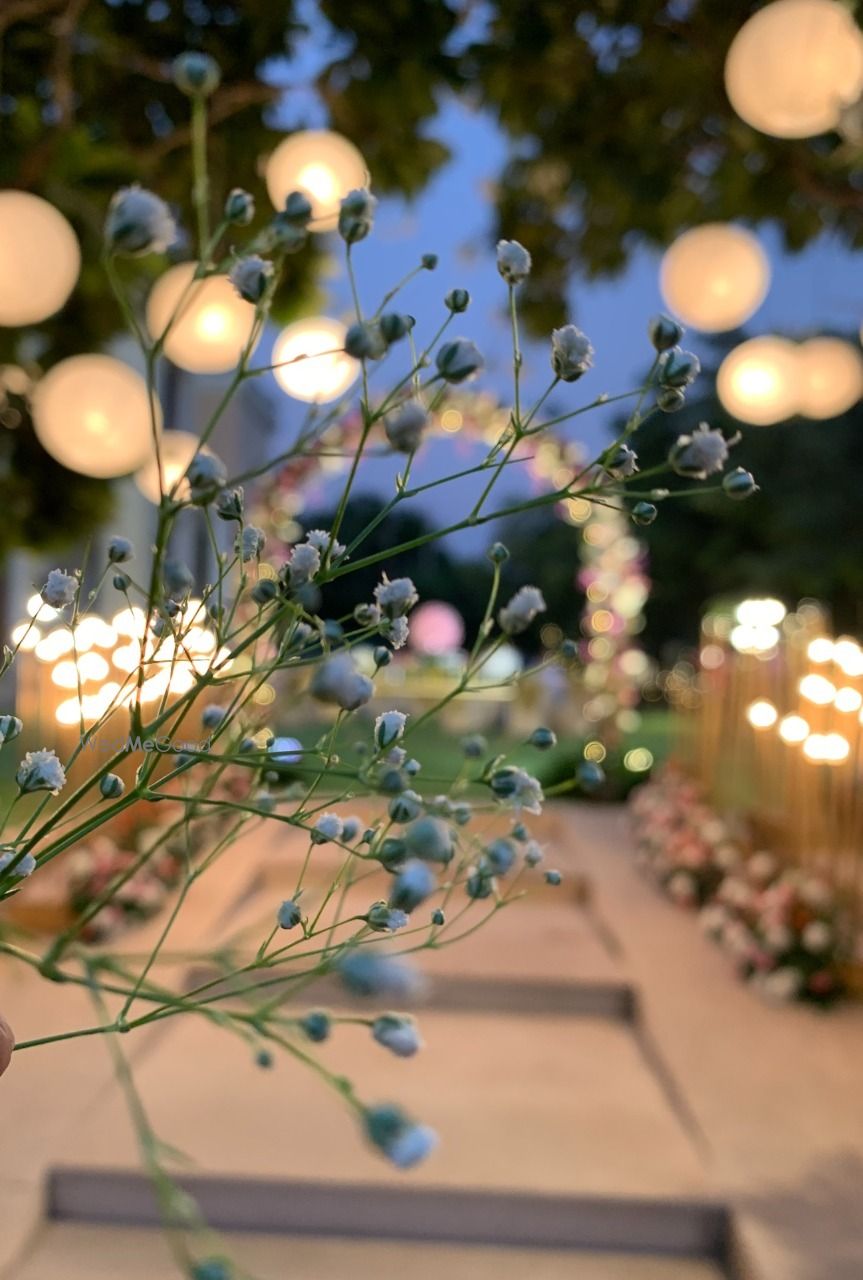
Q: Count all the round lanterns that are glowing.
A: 10